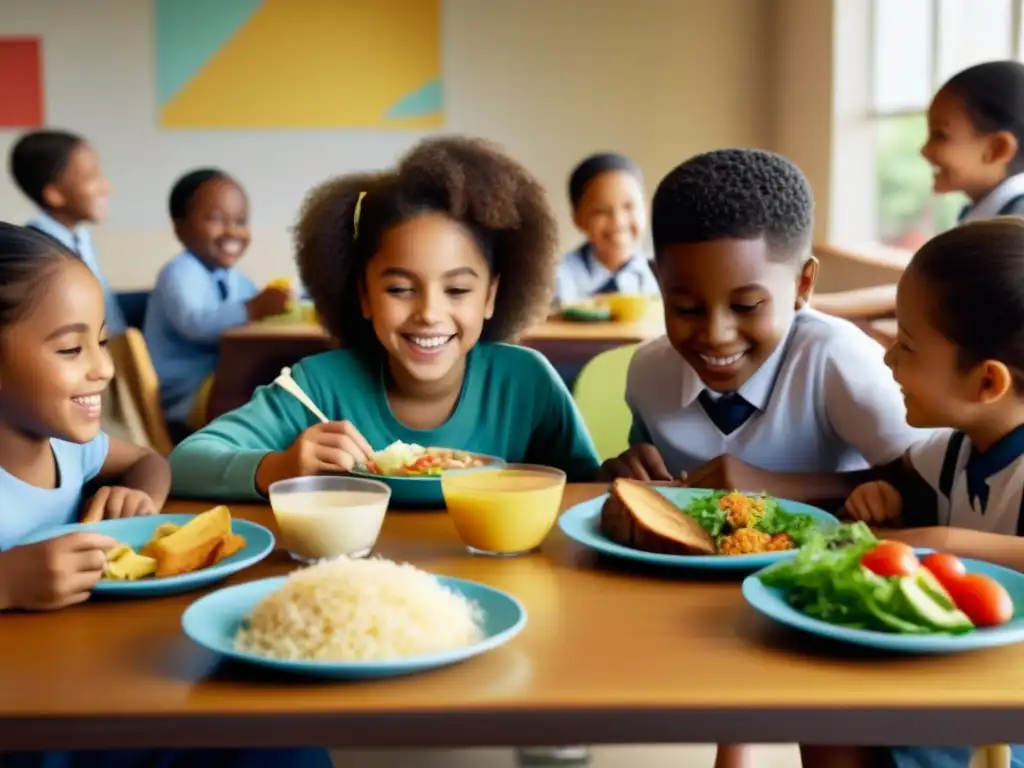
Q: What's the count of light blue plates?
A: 4